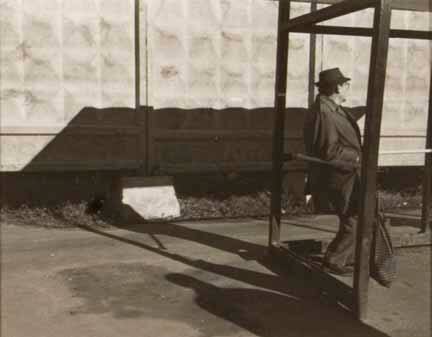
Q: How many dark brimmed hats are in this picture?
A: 1